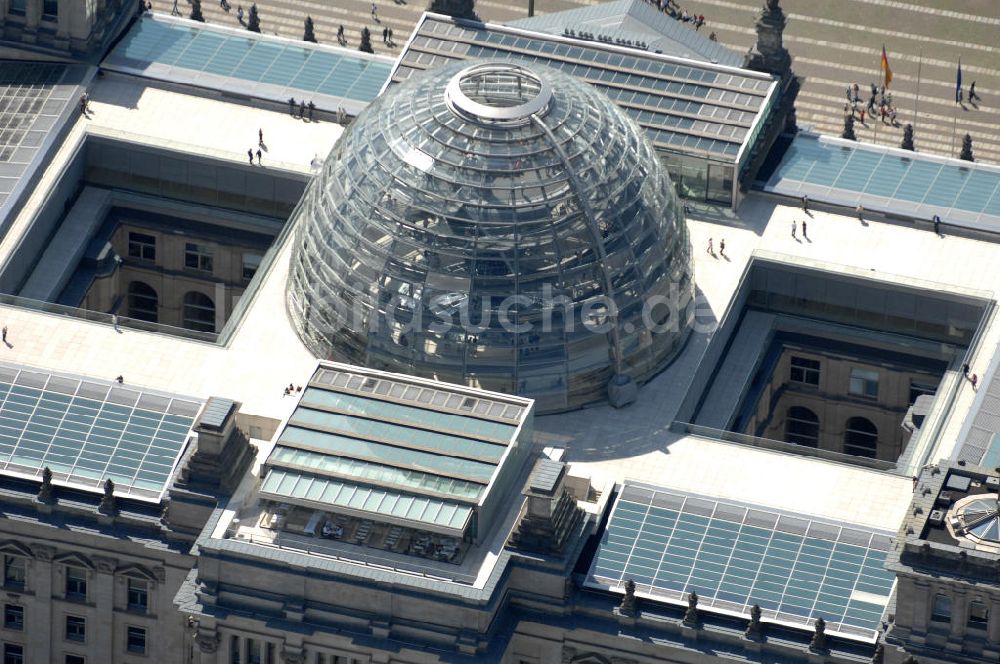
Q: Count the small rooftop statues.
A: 13